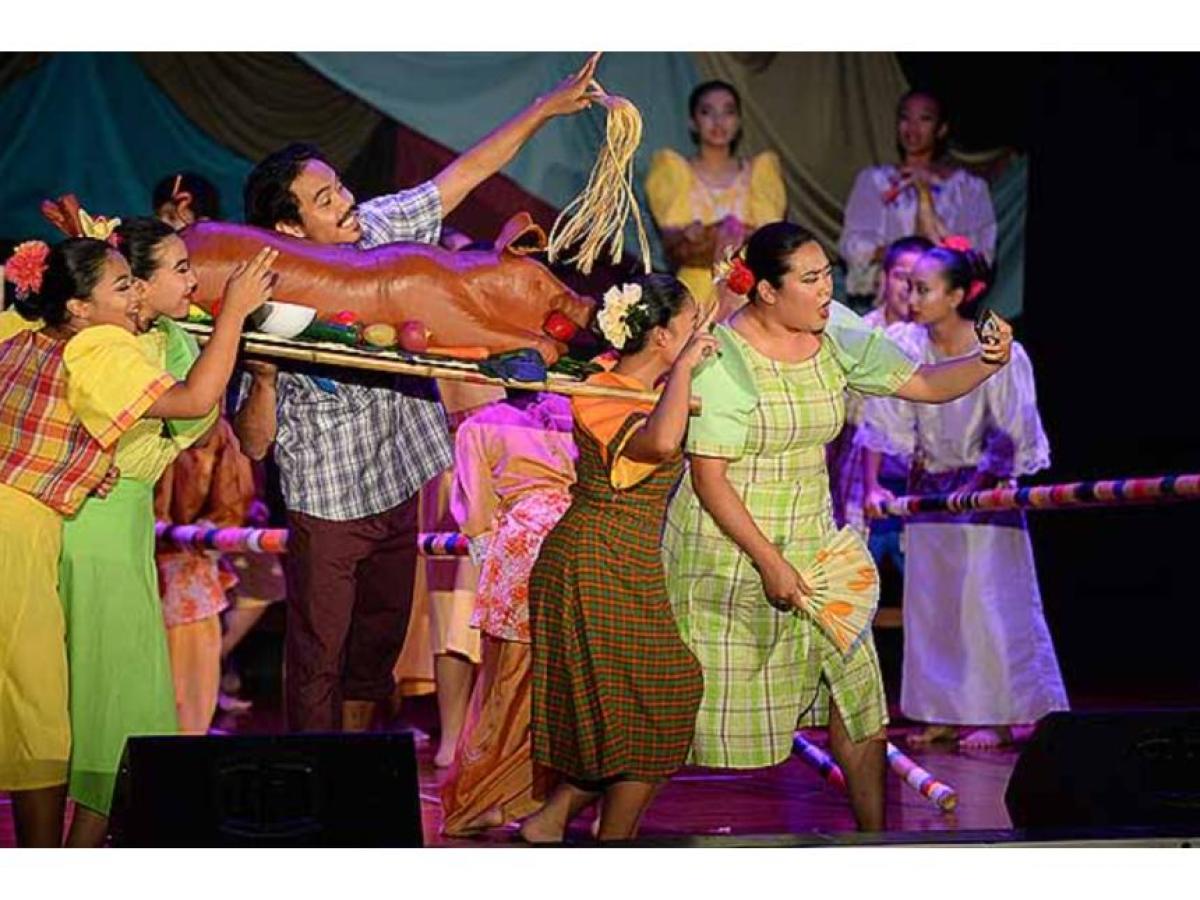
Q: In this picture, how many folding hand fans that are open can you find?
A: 1